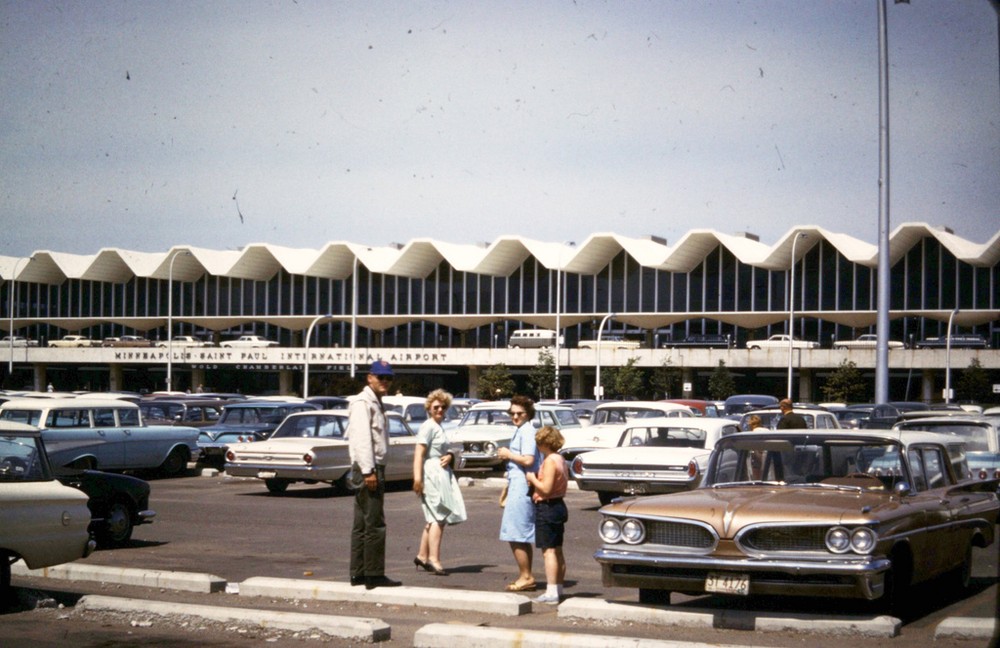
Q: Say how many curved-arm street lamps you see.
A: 8